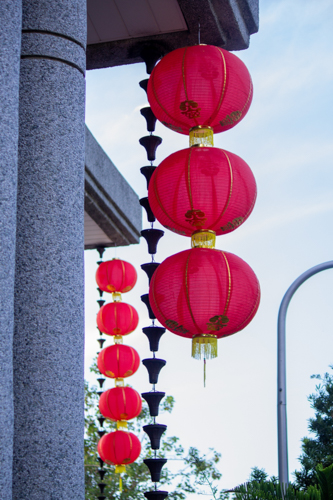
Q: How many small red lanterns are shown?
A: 5